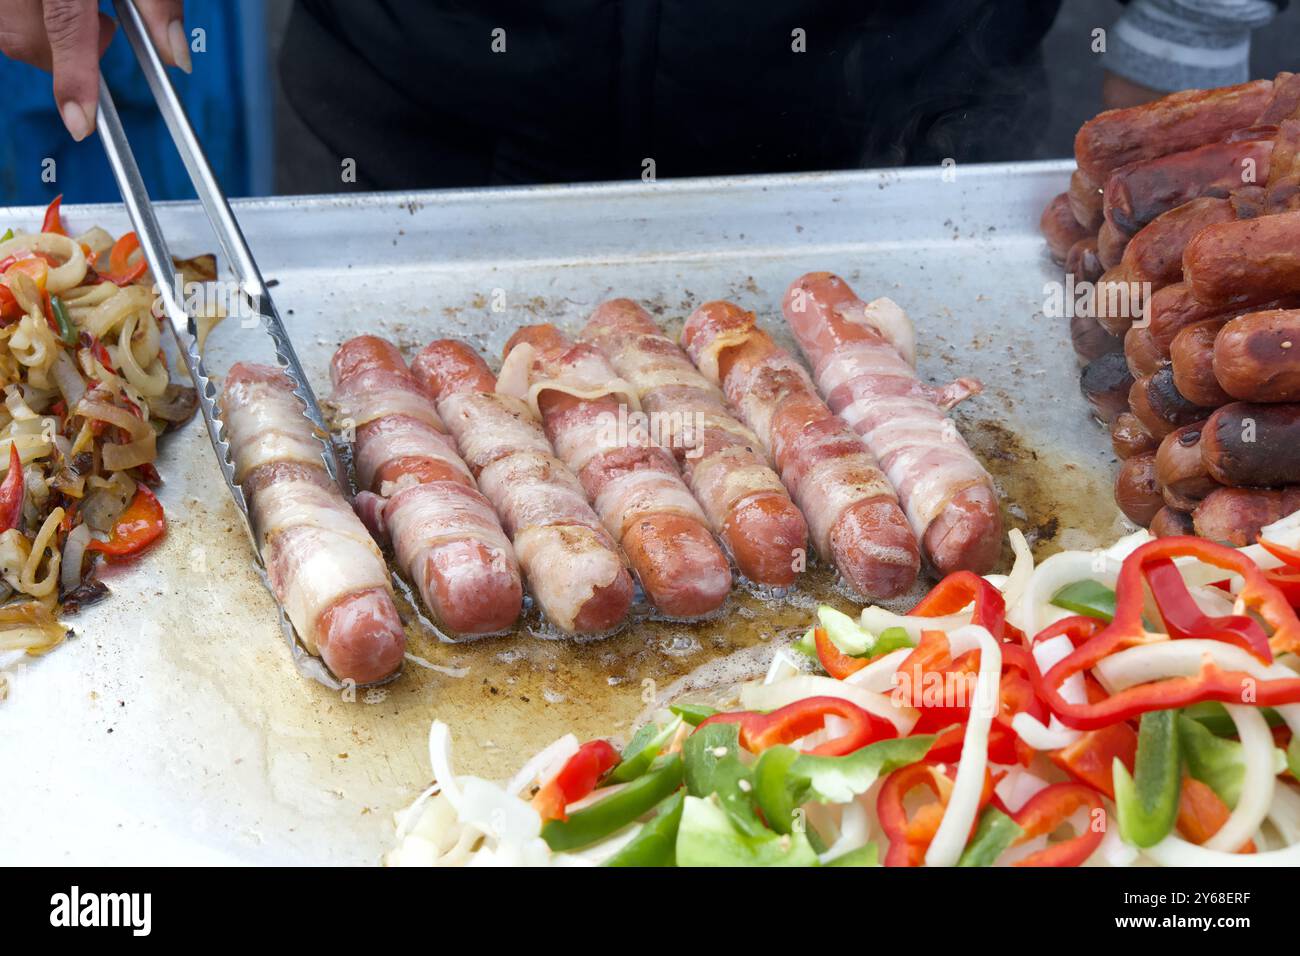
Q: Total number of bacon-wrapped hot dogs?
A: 7